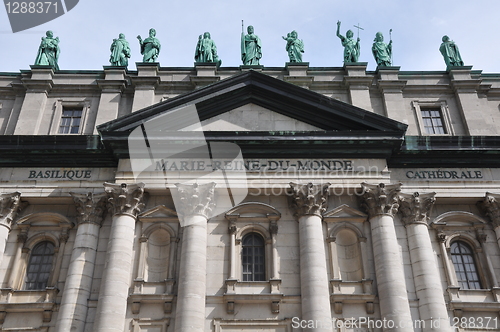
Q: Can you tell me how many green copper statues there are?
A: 9